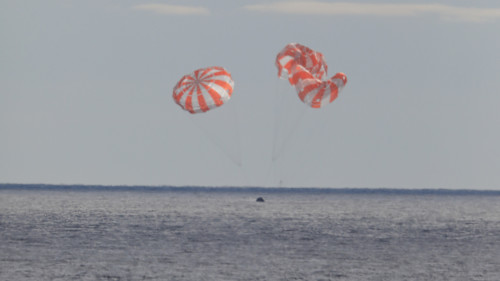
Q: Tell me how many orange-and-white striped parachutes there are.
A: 3